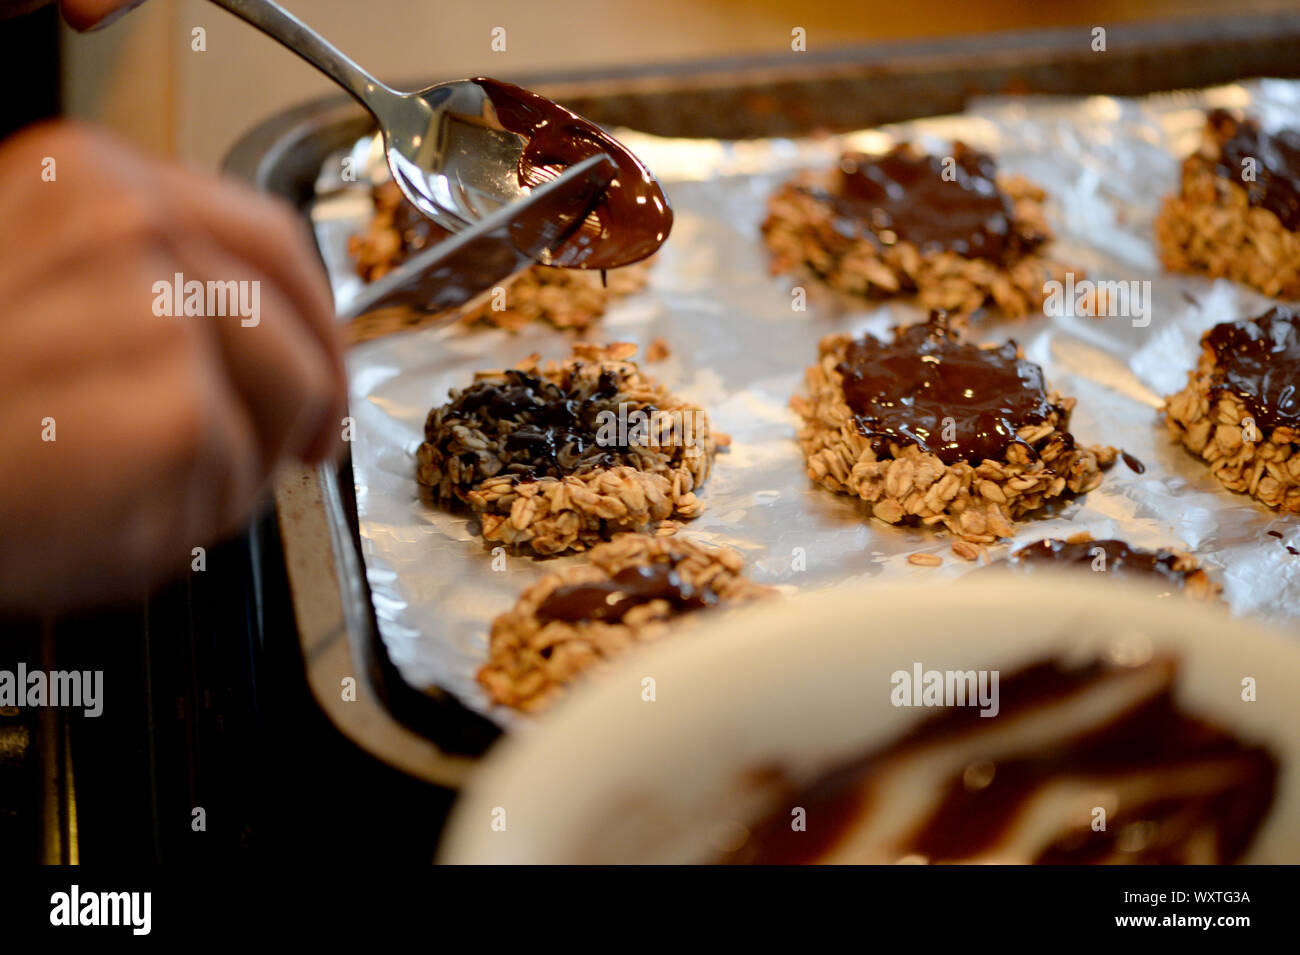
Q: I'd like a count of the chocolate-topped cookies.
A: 8